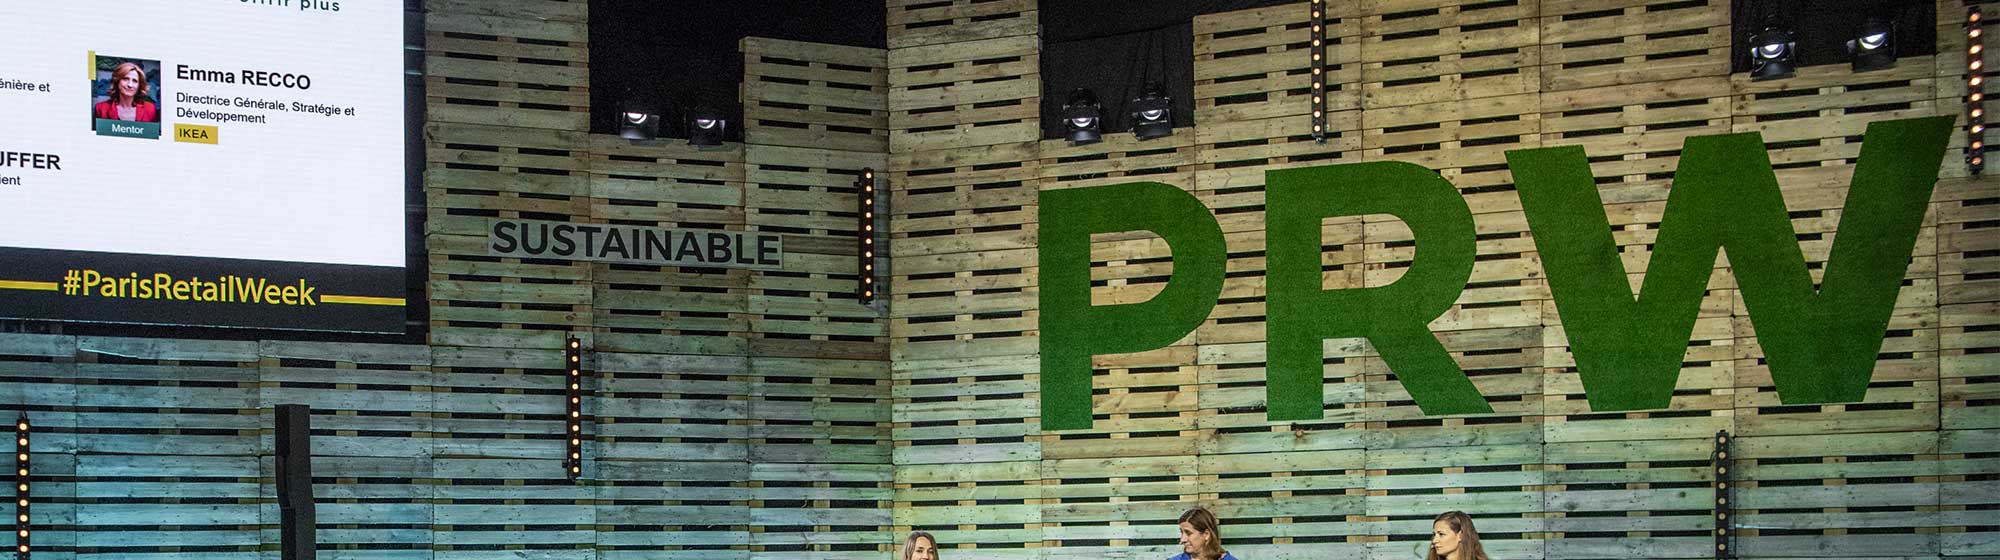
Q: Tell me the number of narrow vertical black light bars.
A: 6